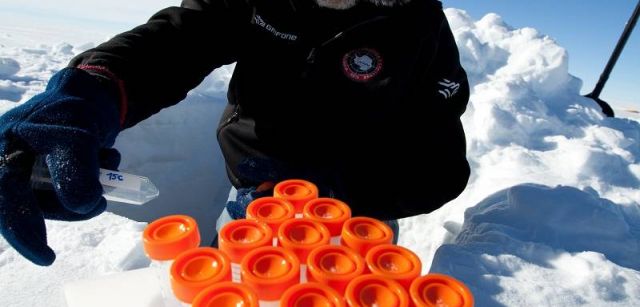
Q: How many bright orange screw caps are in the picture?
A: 15